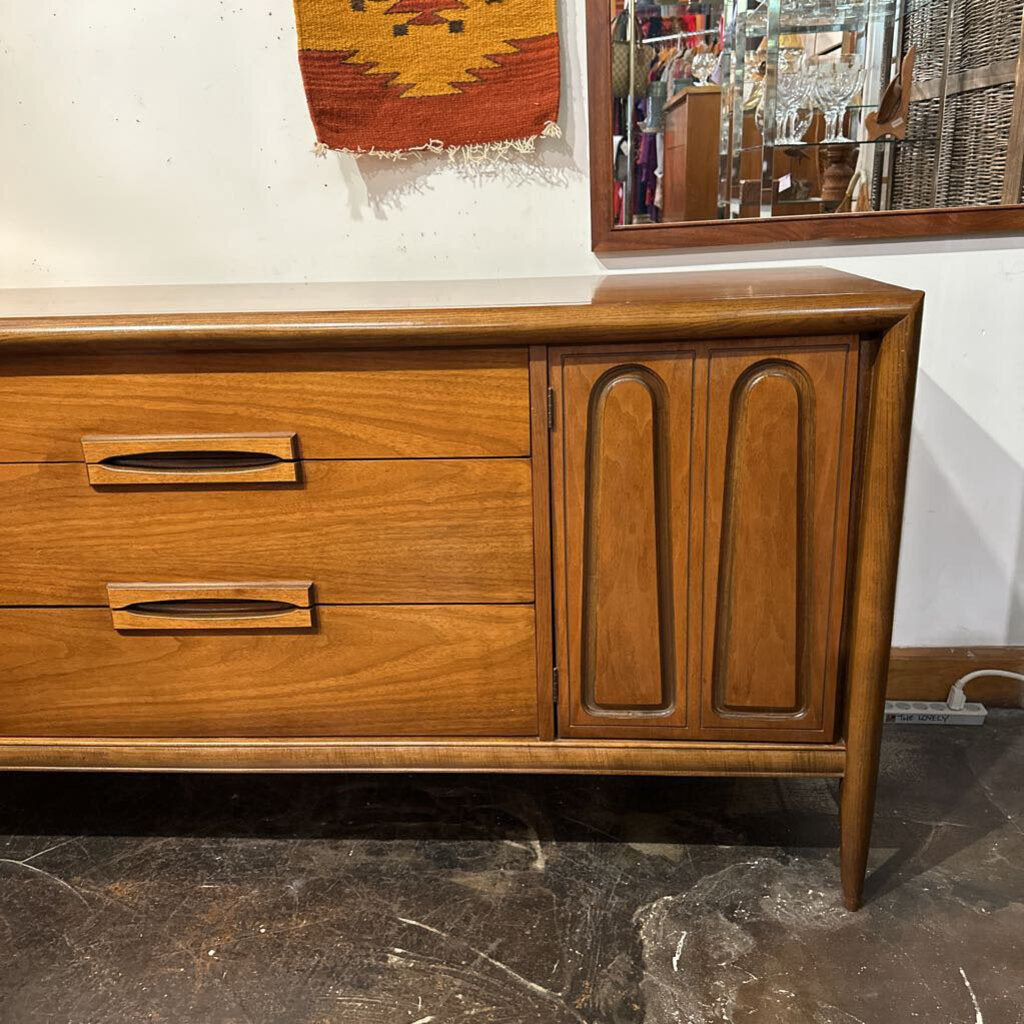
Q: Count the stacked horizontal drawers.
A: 3